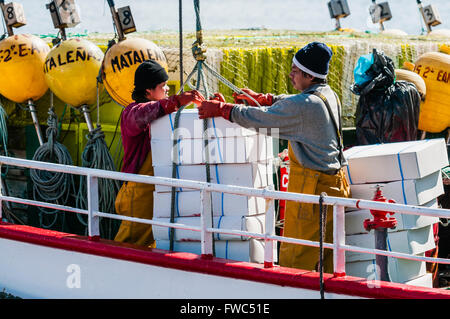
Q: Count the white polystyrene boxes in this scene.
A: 12